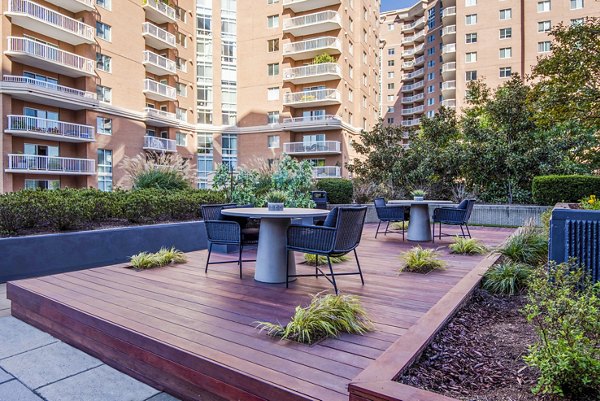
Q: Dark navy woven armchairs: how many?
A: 4